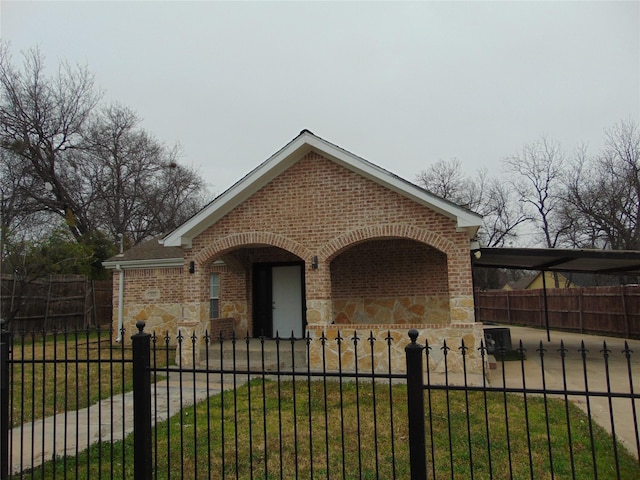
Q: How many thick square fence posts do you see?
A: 3